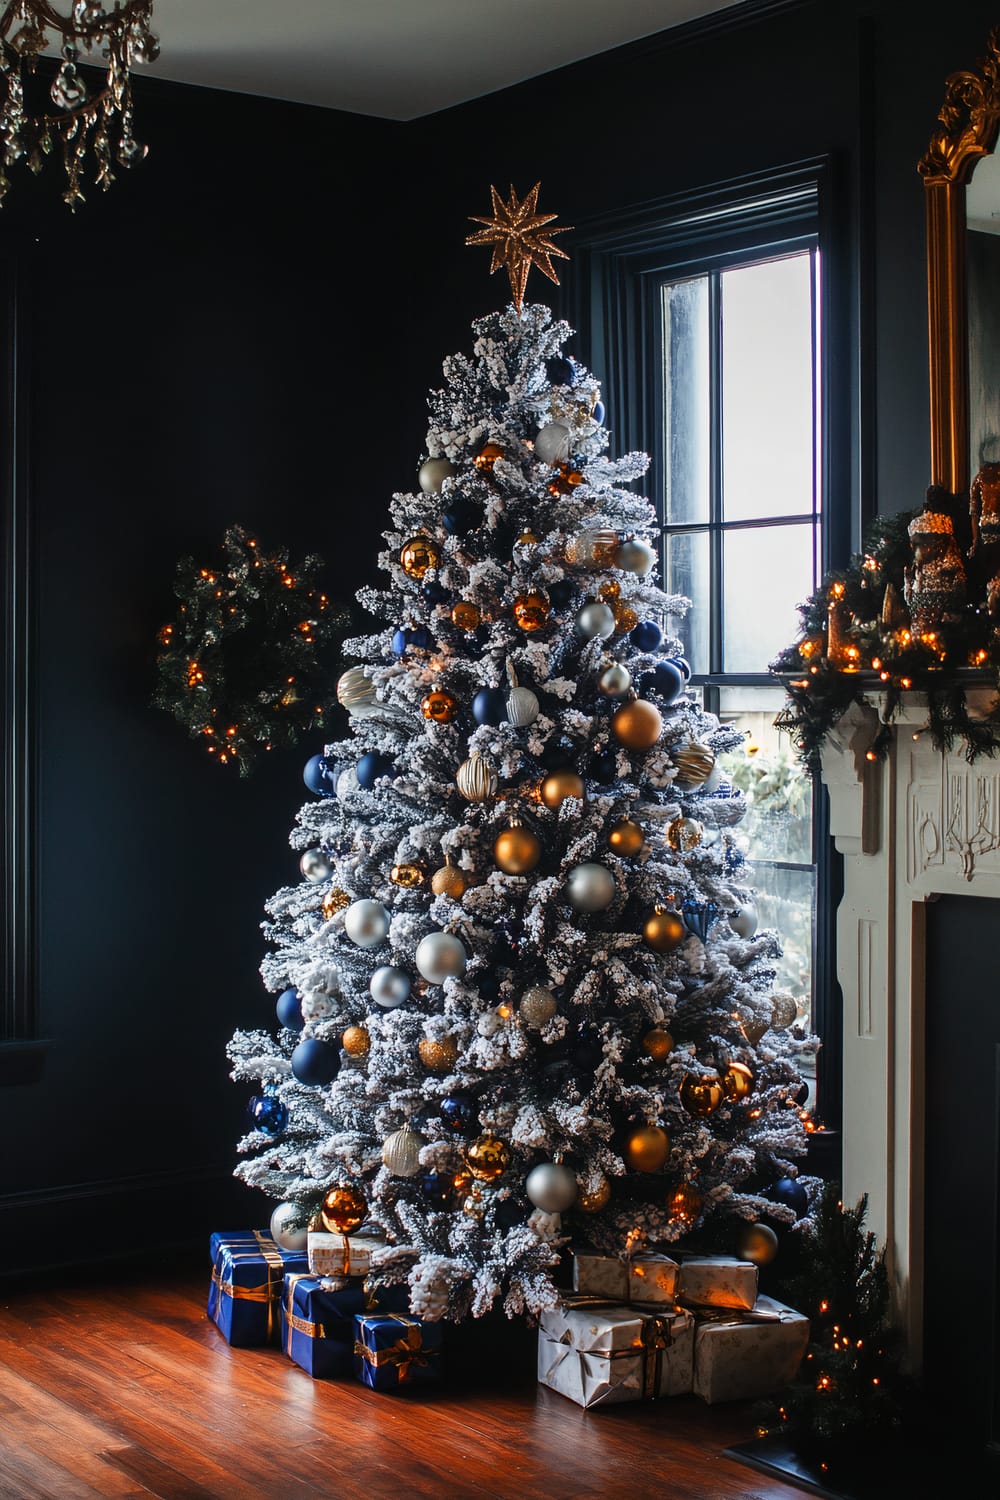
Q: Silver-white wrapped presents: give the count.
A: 5